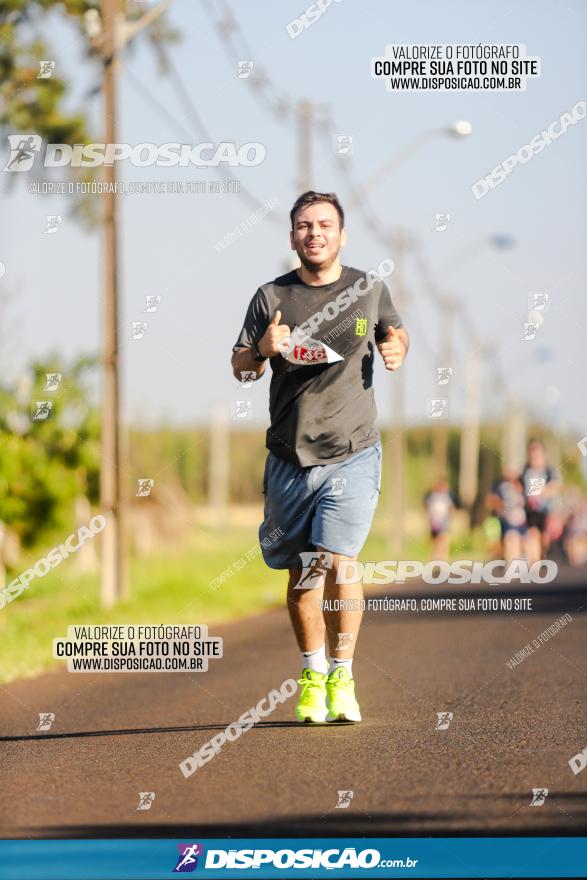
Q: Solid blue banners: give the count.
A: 1